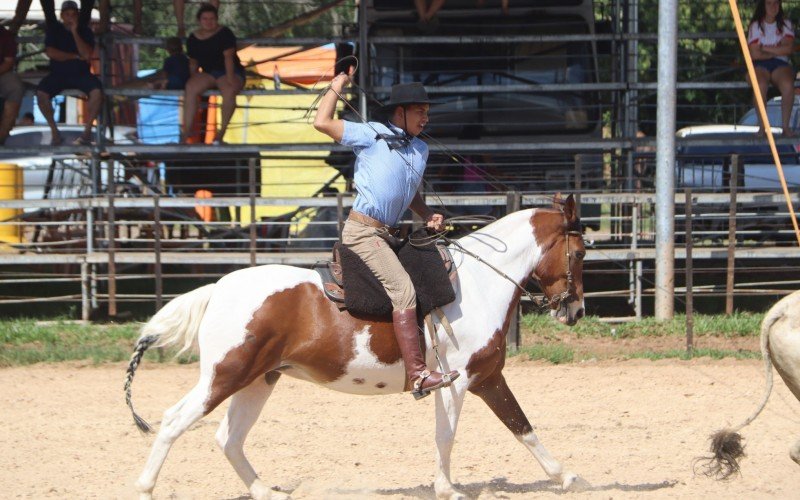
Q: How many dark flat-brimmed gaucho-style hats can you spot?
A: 1